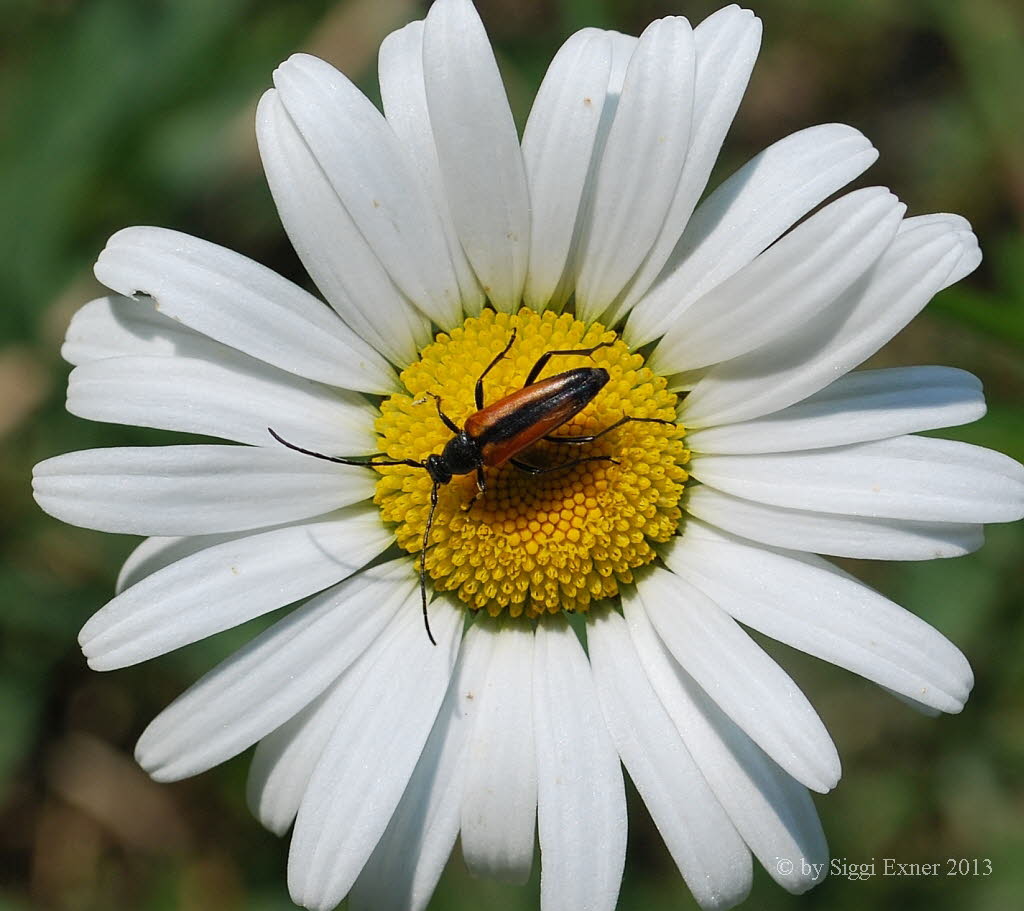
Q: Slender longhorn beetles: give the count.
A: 1